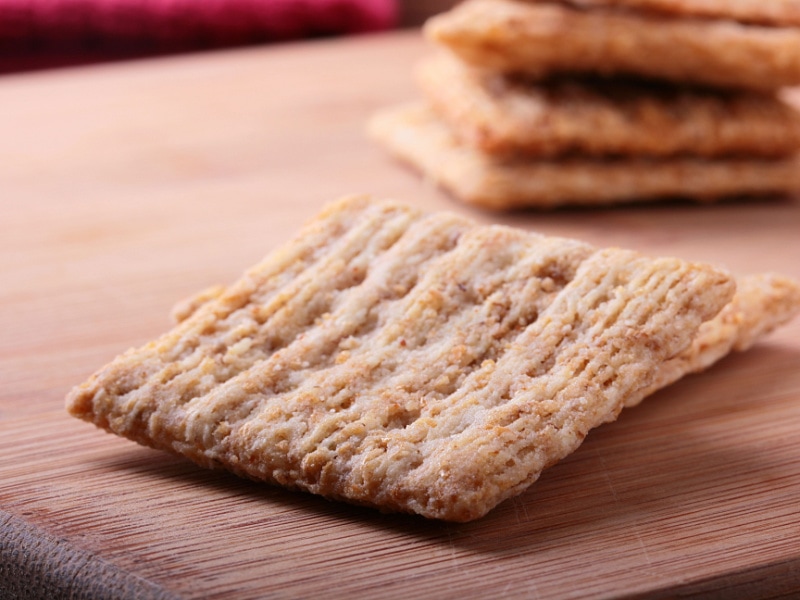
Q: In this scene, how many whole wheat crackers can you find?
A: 6